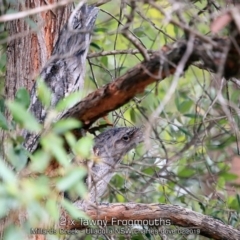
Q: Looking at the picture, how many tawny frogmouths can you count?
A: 2